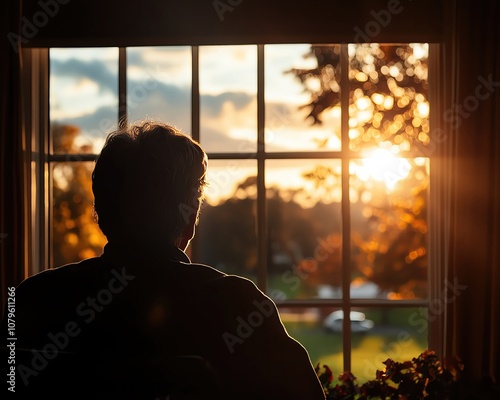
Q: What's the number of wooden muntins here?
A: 6